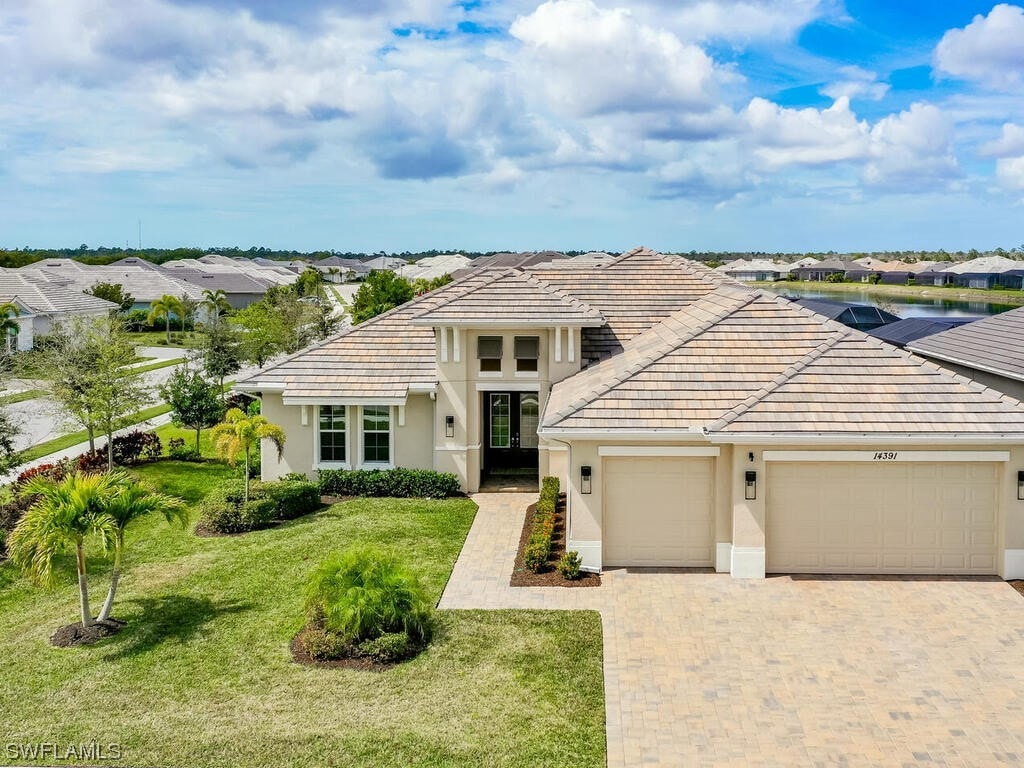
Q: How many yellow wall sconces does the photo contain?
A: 0